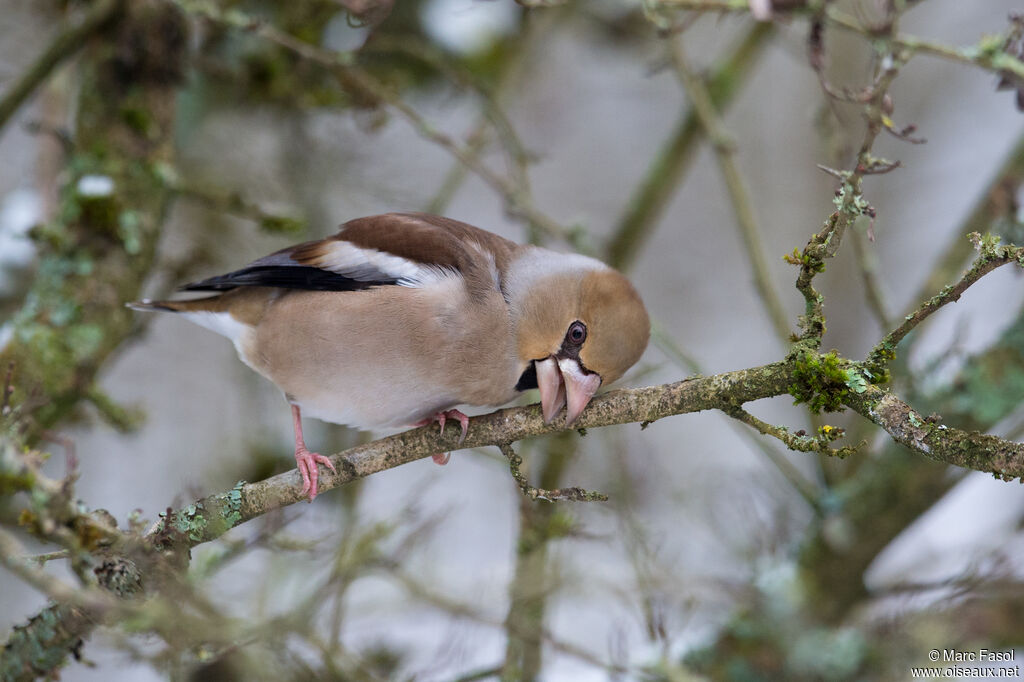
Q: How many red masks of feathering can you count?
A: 0